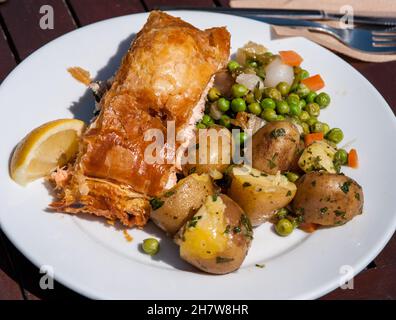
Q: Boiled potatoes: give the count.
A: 7